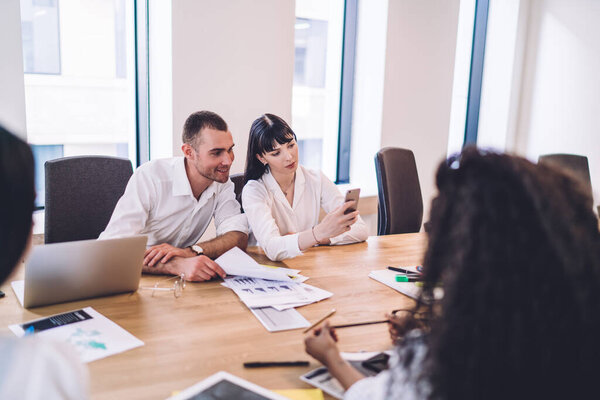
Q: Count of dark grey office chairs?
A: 4